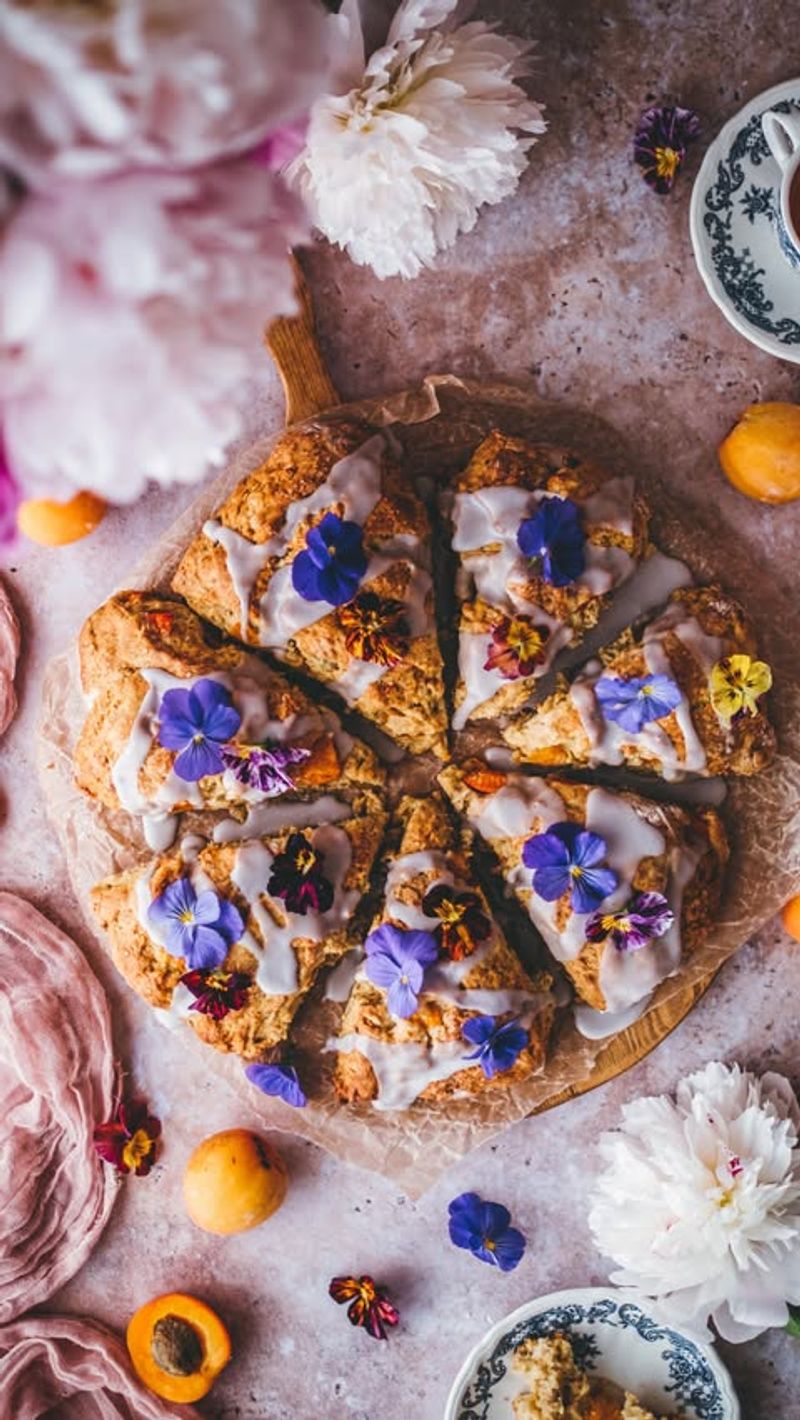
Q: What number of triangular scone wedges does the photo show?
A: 7